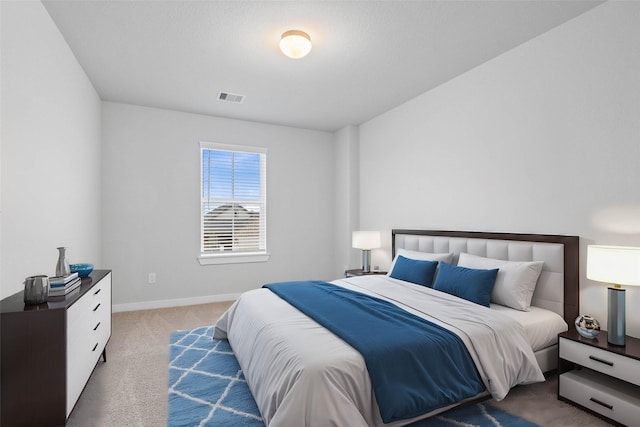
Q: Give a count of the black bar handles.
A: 6